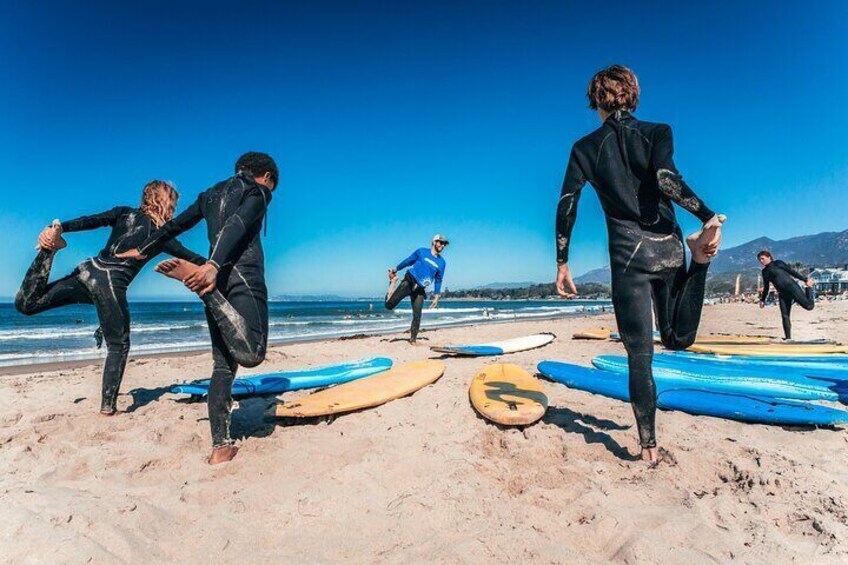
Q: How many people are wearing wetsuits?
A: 4